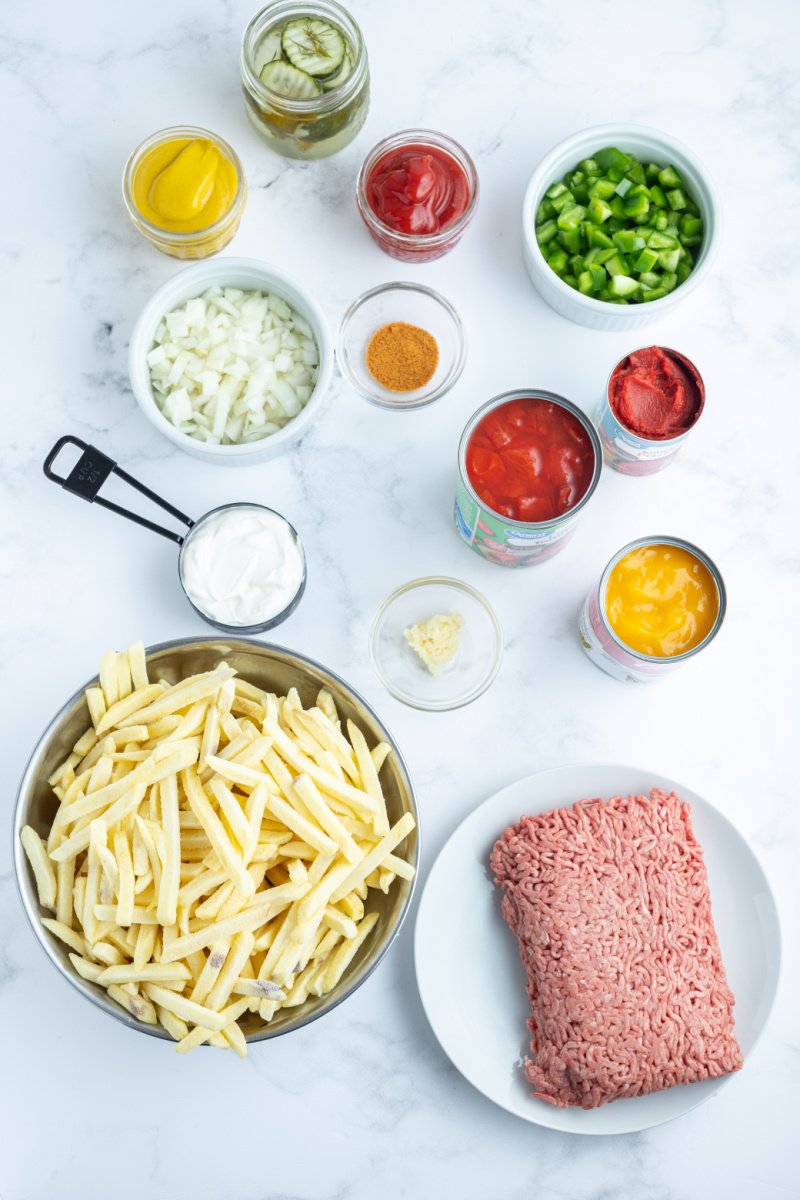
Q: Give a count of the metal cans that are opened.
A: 3